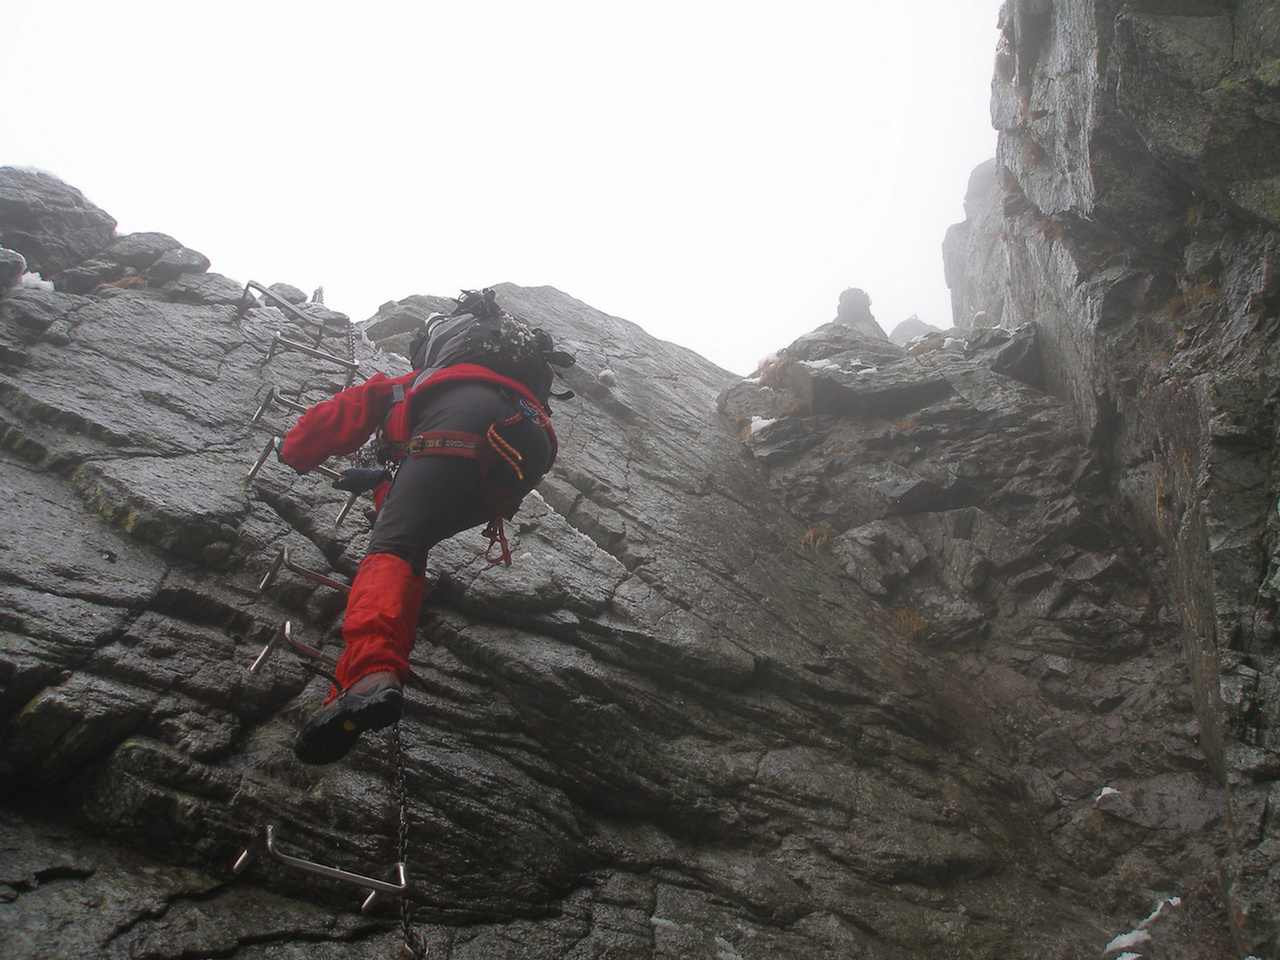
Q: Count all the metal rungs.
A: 7